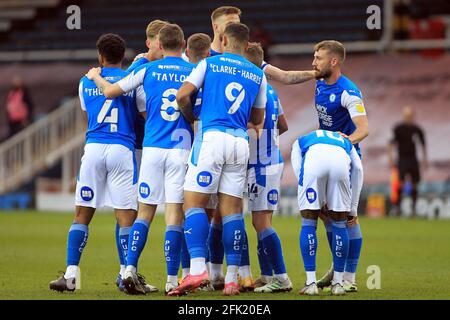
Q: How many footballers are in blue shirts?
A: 9